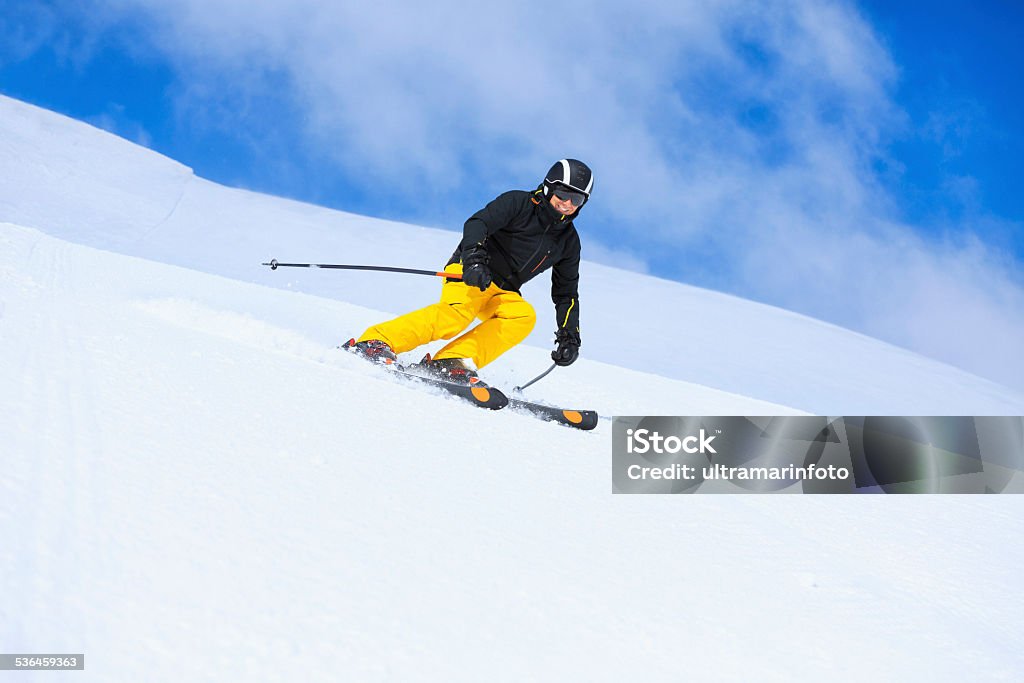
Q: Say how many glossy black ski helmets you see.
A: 1